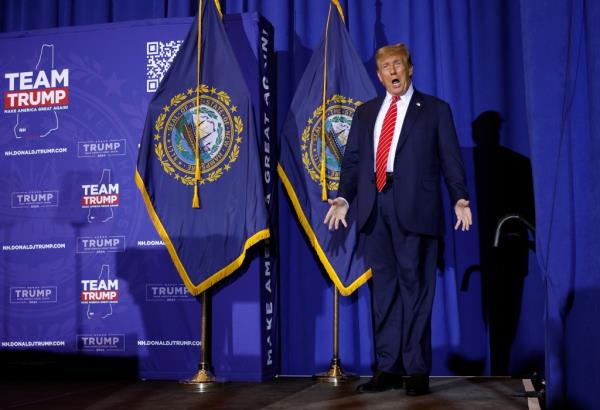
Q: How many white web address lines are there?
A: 5